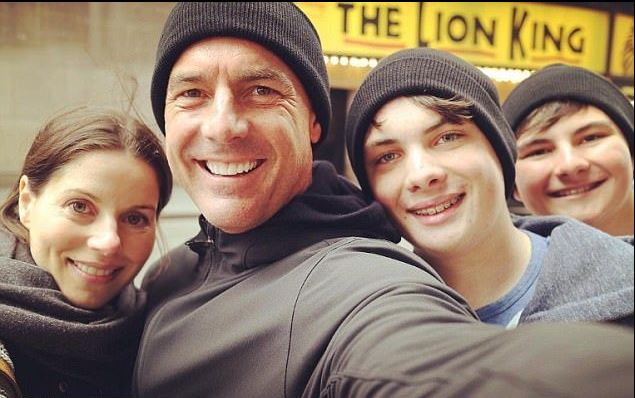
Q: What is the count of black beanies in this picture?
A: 3